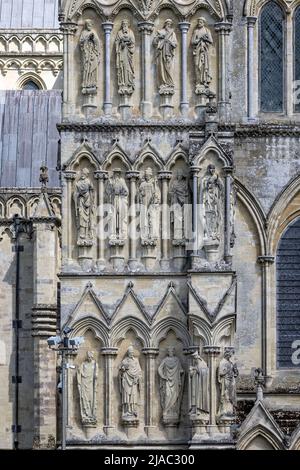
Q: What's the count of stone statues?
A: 14